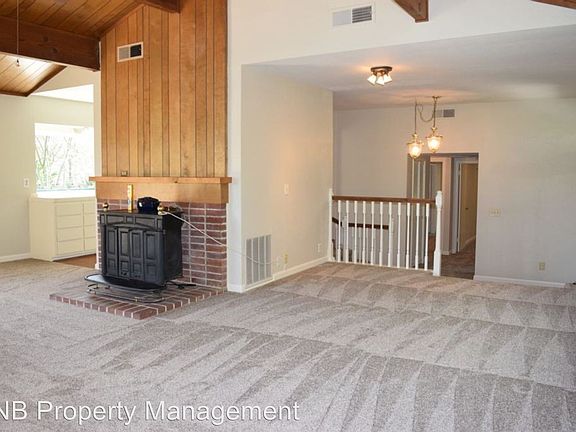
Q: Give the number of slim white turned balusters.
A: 11